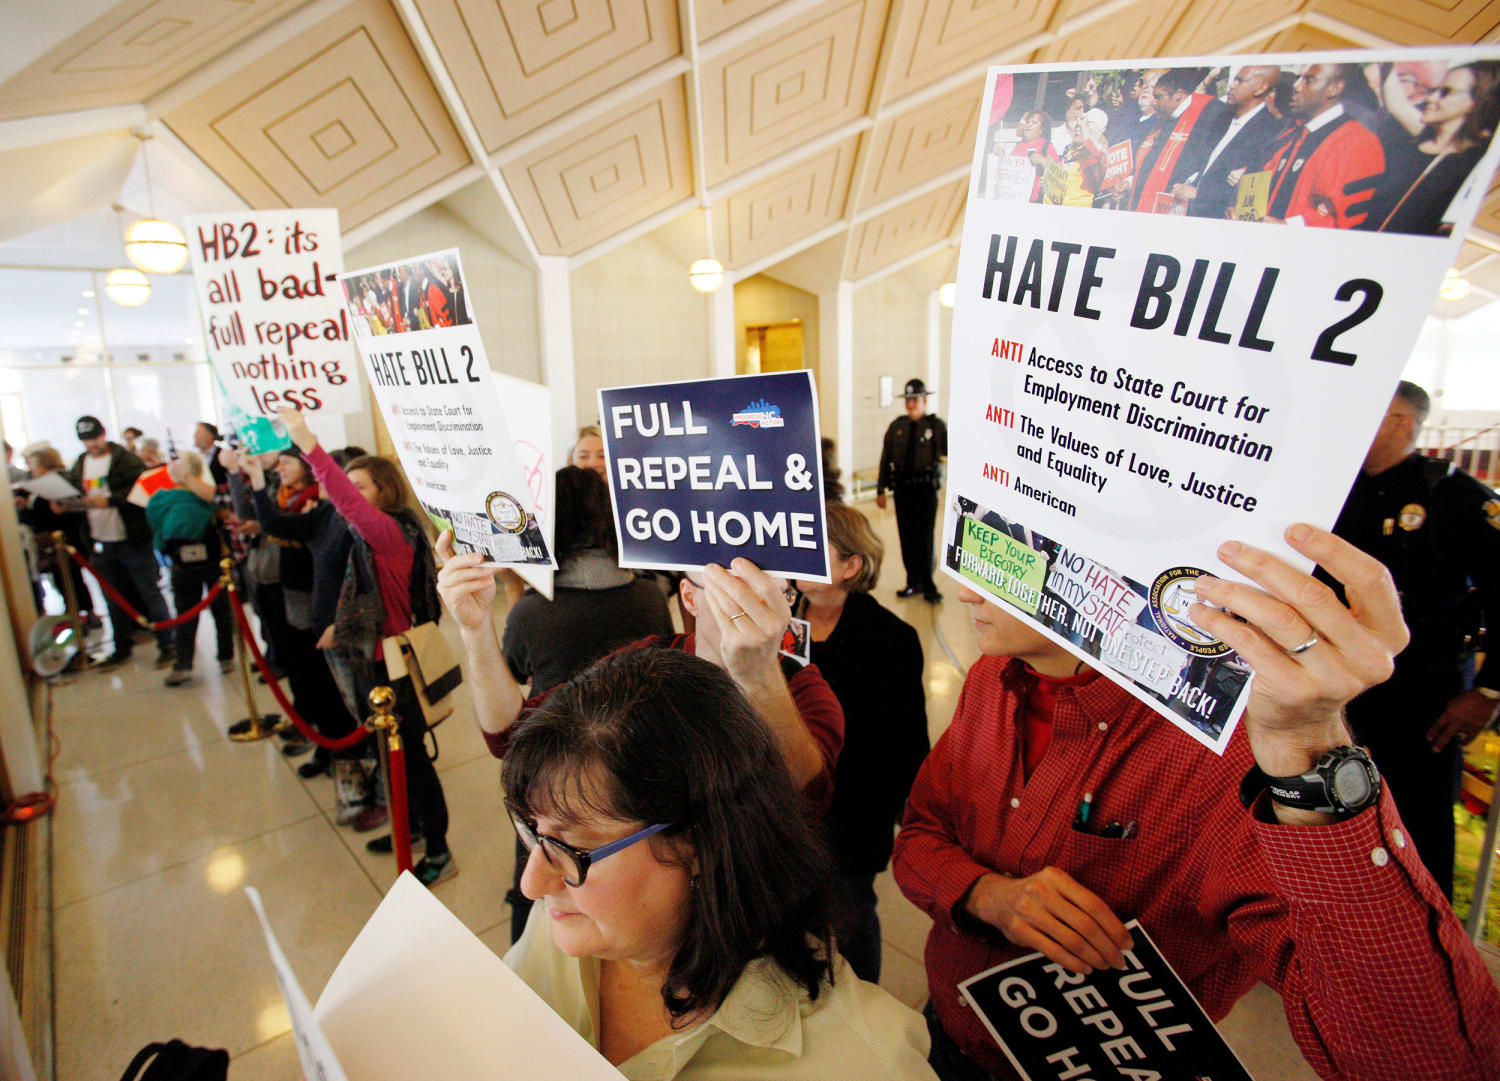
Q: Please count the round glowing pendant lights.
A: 5